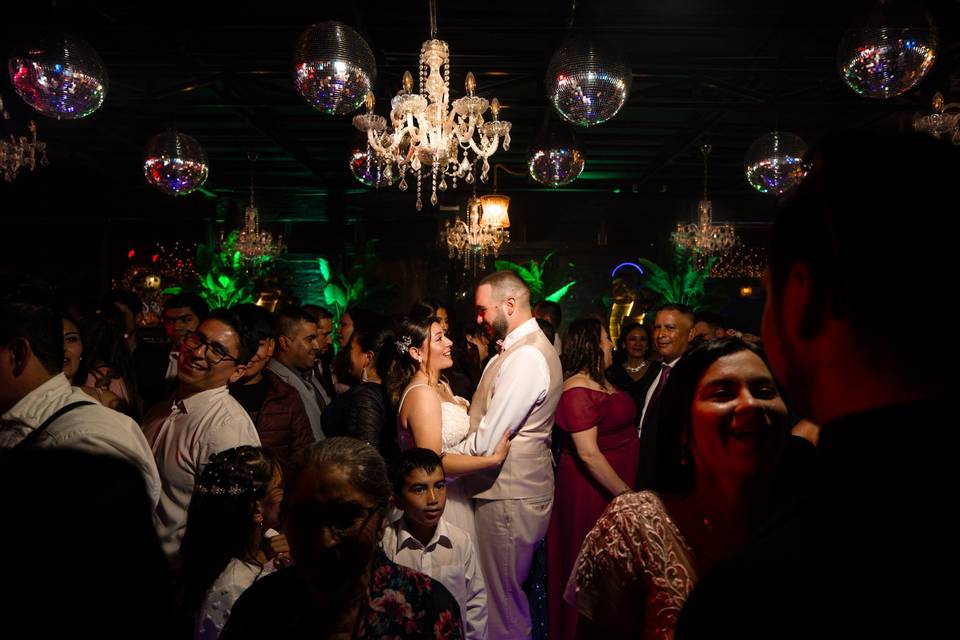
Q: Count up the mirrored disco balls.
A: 8